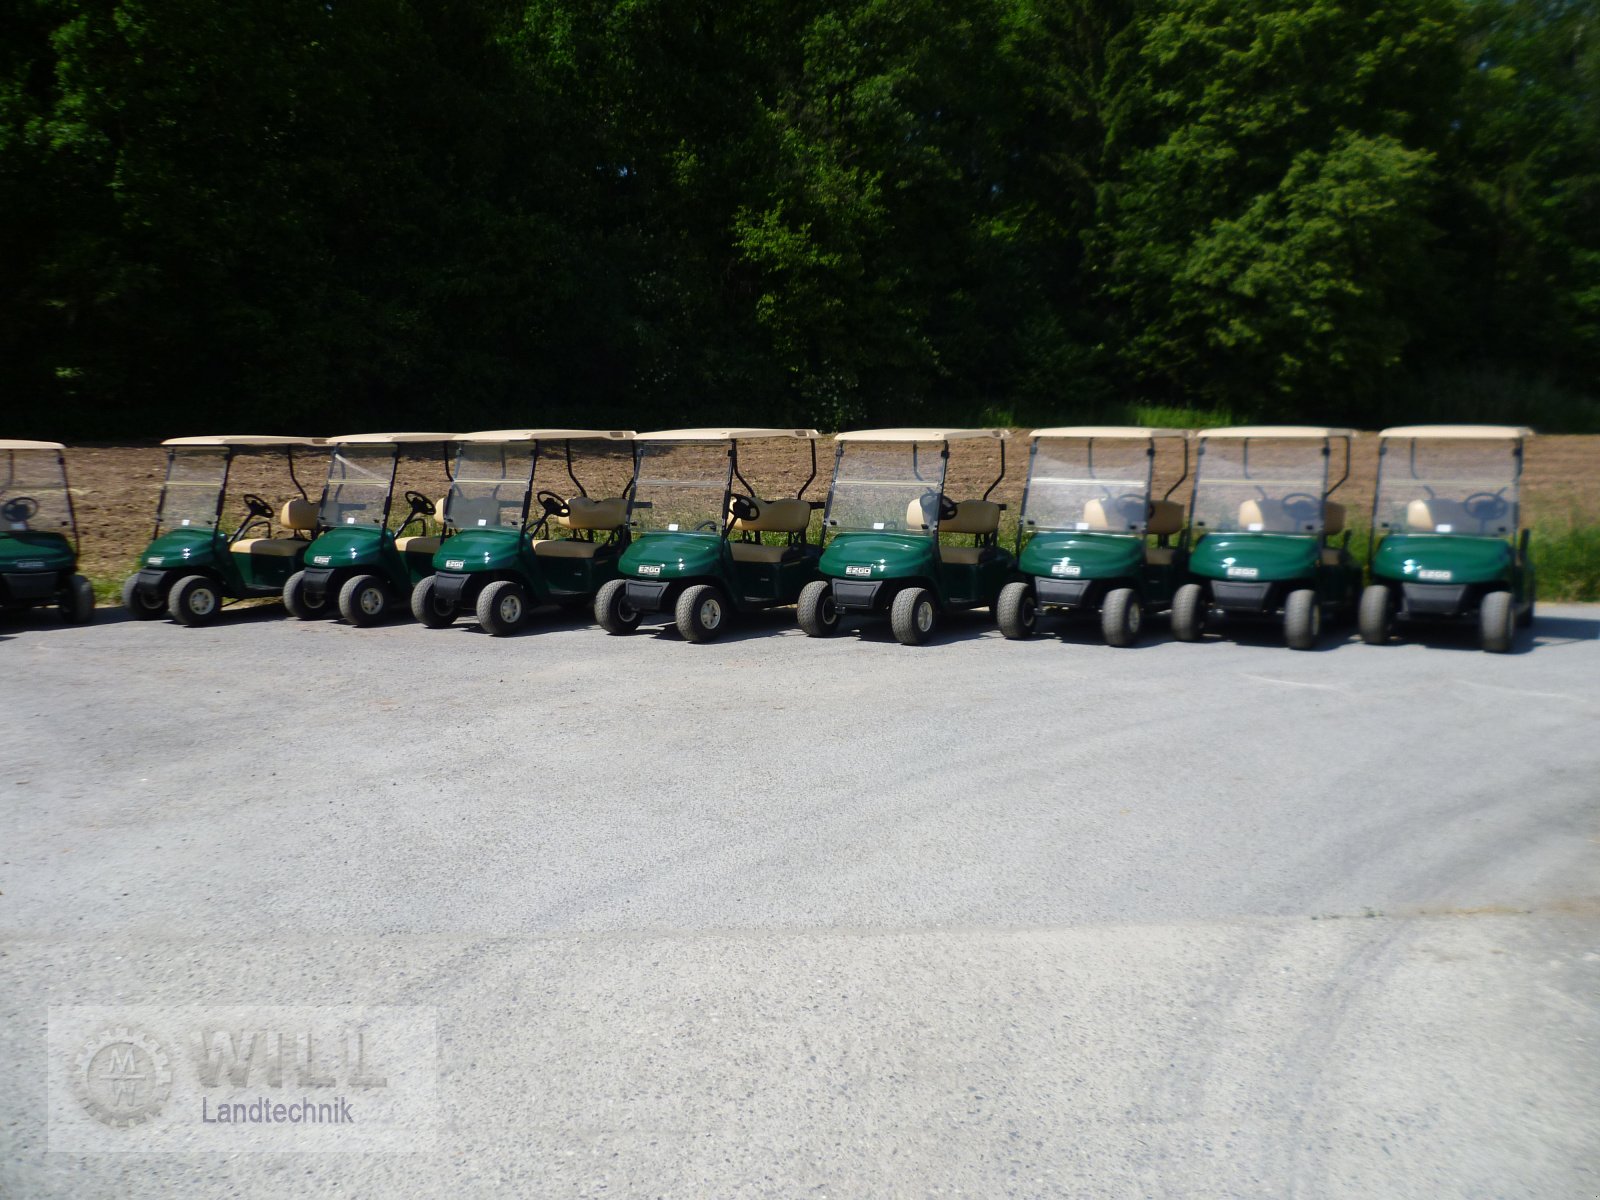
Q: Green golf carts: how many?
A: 9